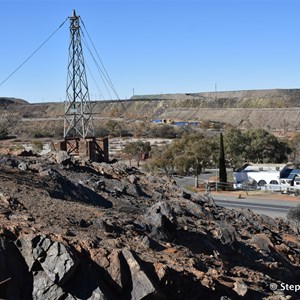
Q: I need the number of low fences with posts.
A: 1